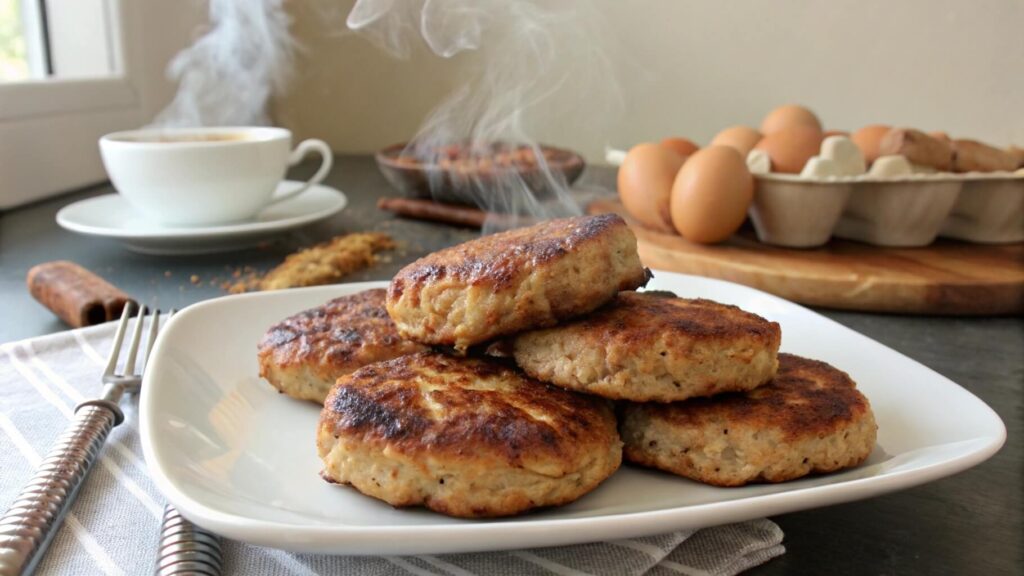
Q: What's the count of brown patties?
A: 5